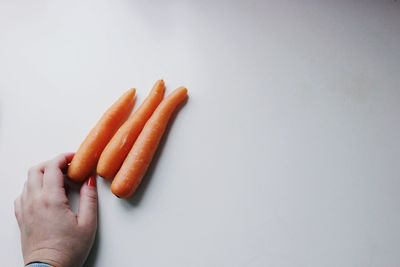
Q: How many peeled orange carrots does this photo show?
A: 3